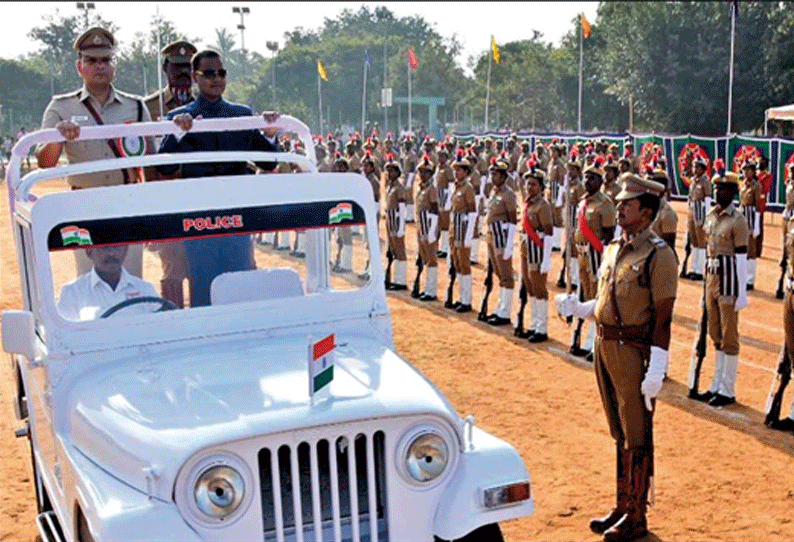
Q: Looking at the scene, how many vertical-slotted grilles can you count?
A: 1